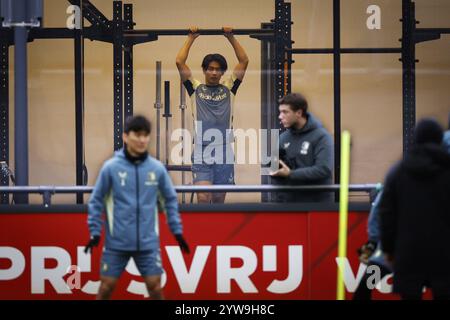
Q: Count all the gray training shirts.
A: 1